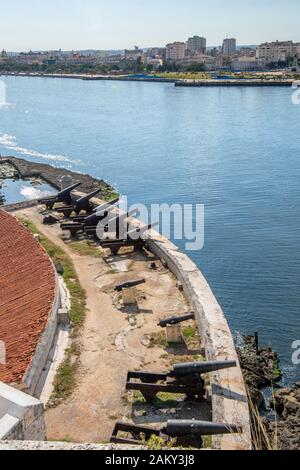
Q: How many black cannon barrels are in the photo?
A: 10